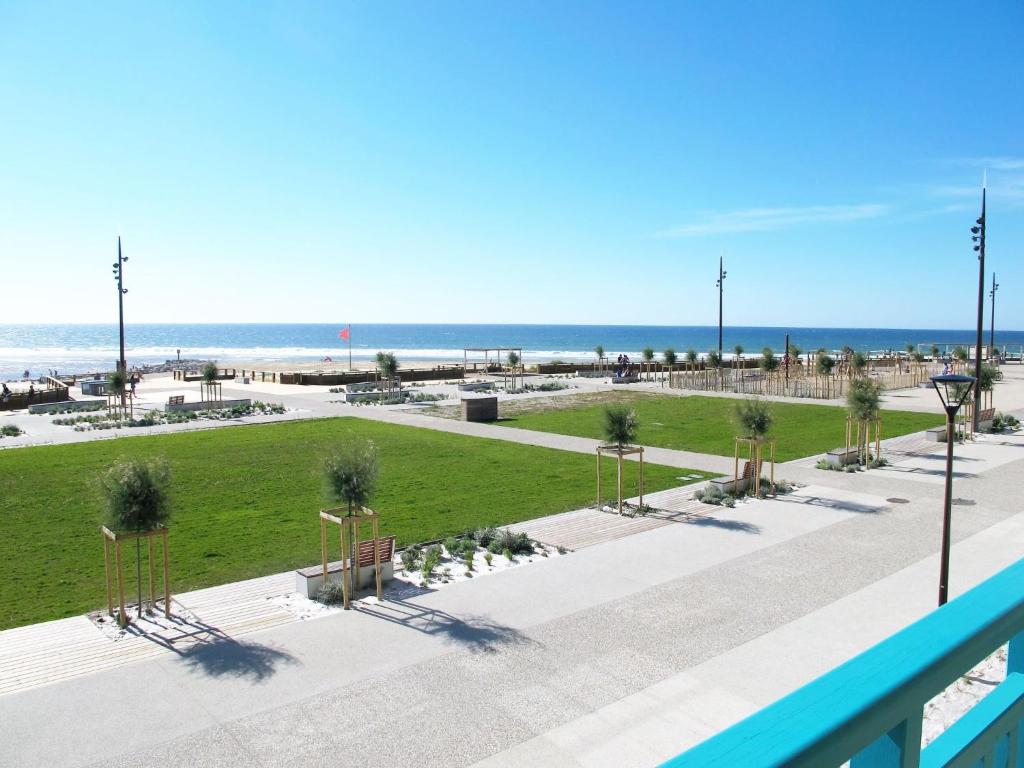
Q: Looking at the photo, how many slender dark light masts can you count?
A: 4